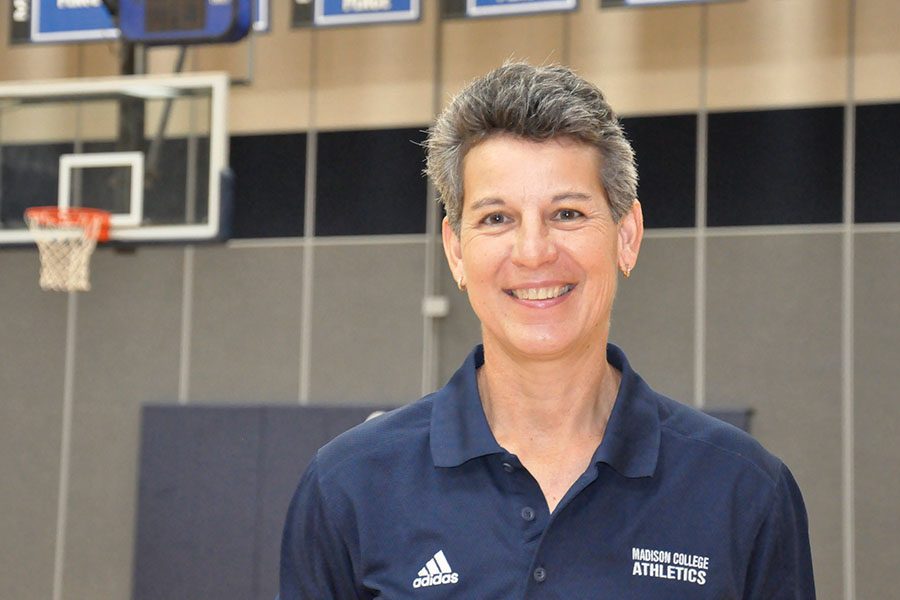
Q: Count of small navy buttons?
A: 3